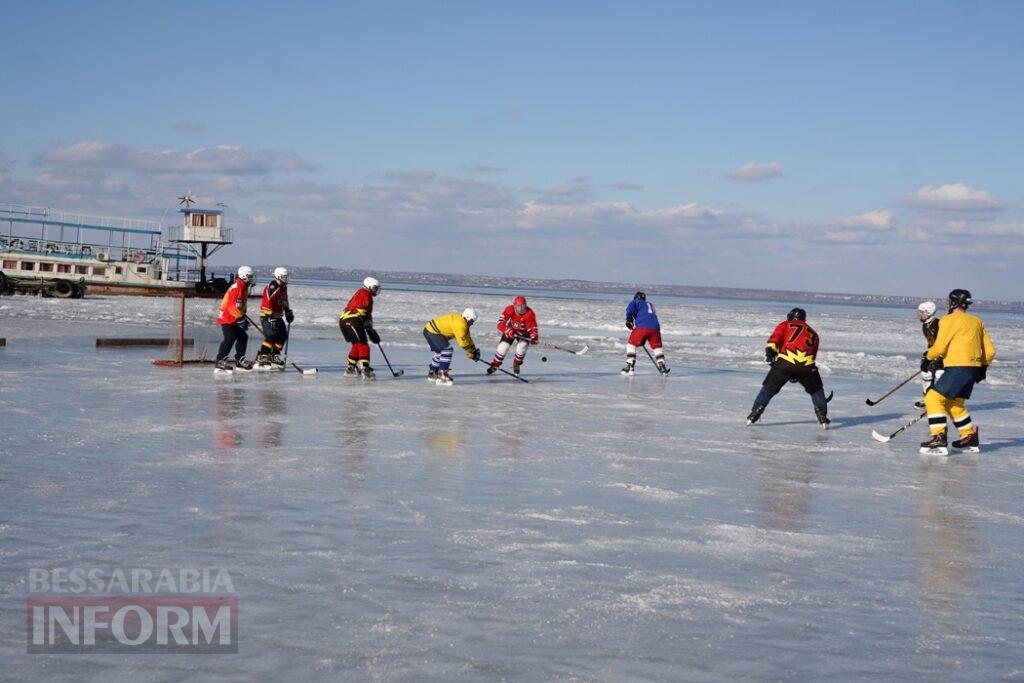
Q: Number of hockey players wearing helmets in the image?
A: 9